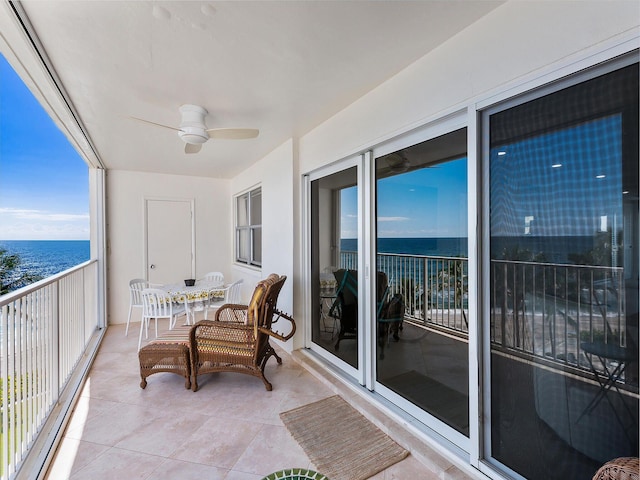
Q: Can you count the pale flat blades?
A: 3